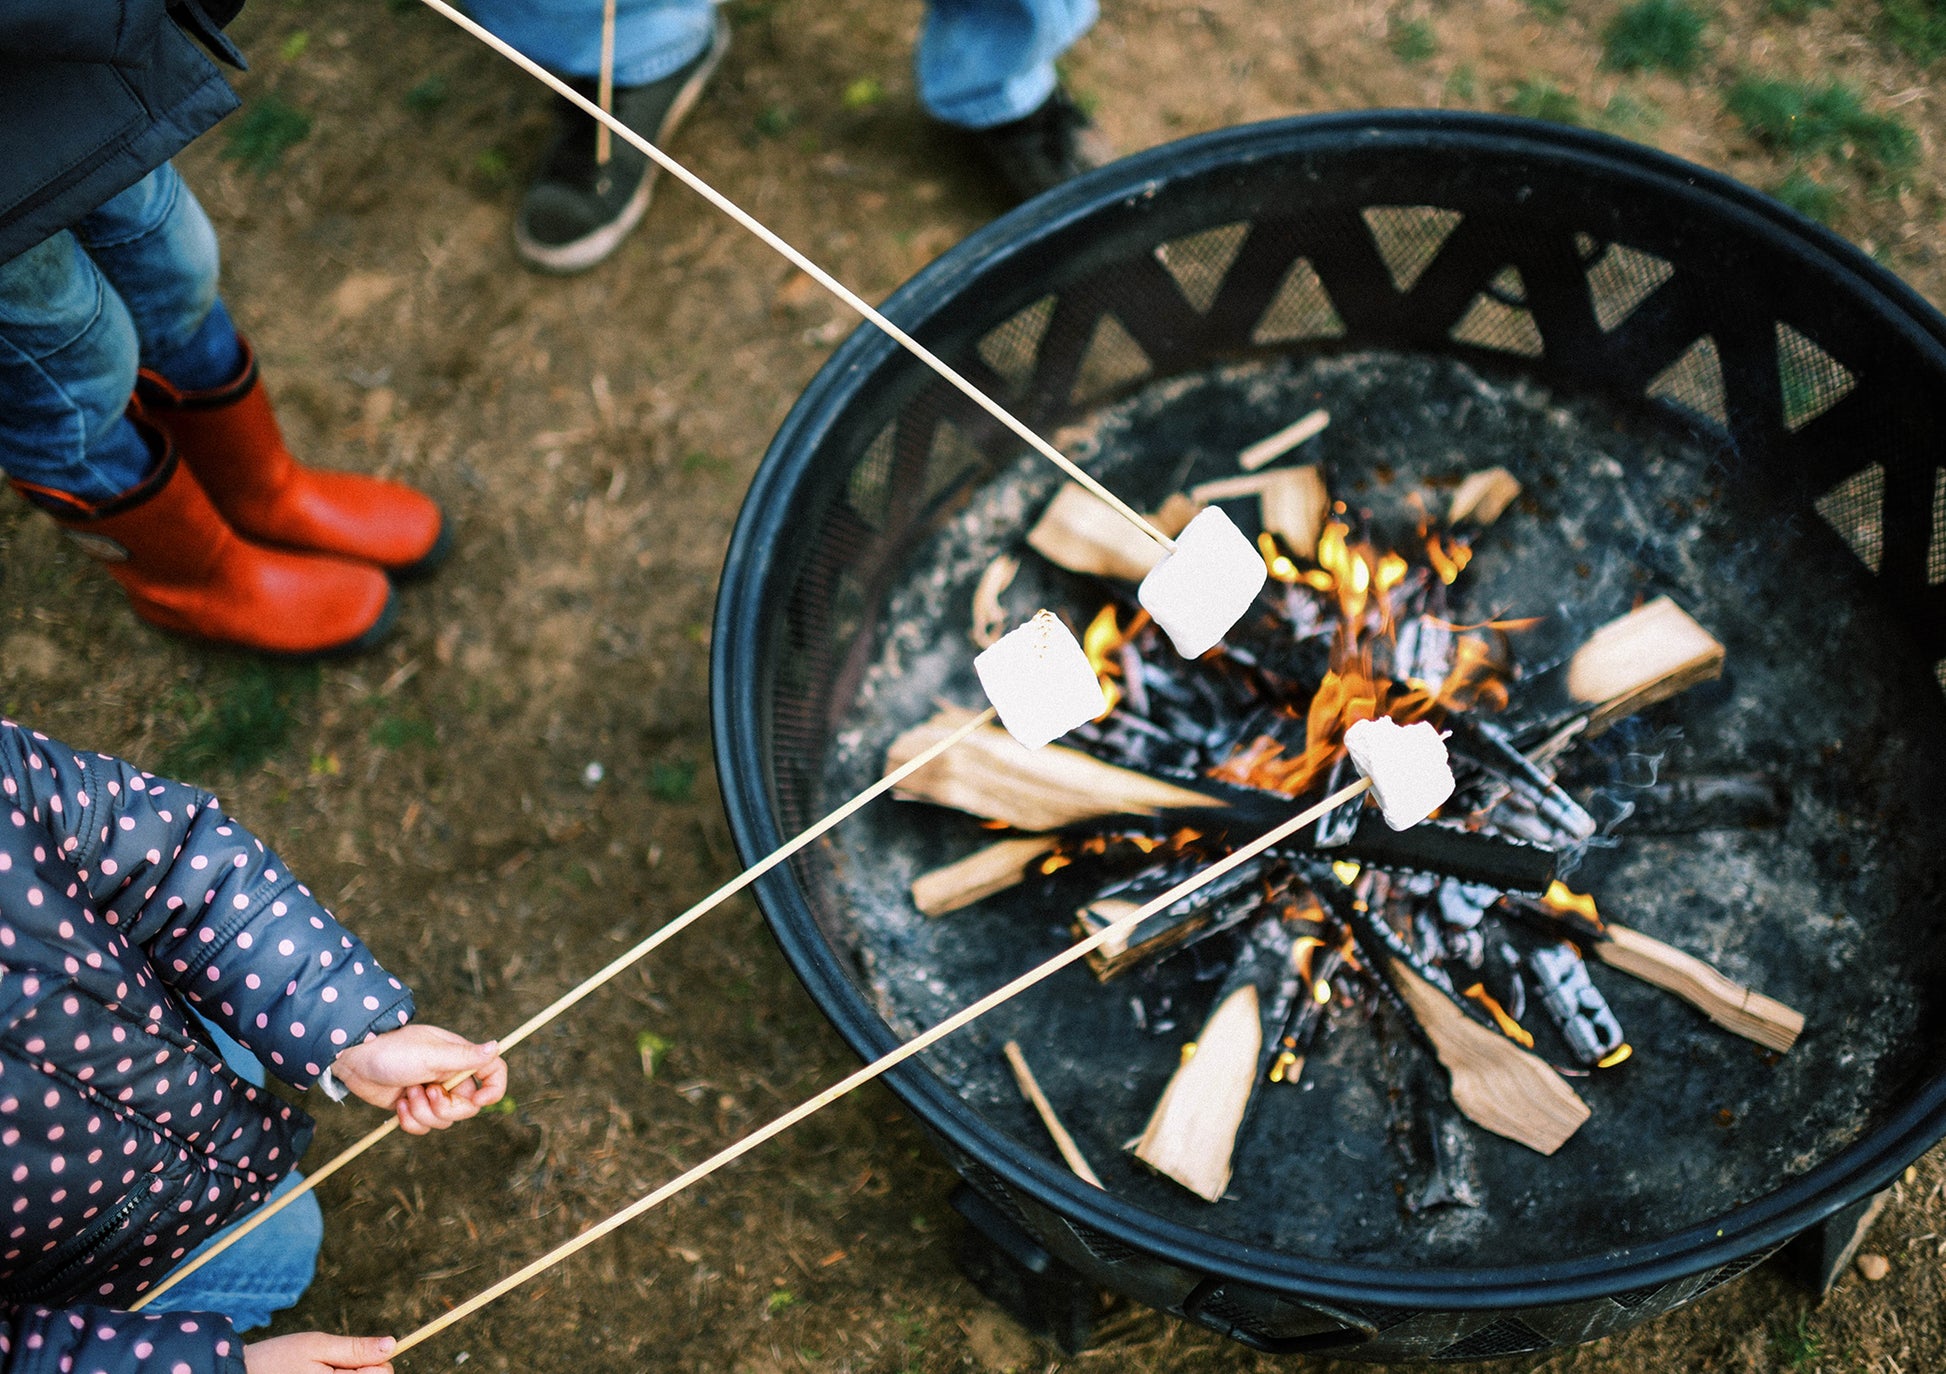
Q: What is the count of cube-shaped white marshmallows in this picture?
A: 3